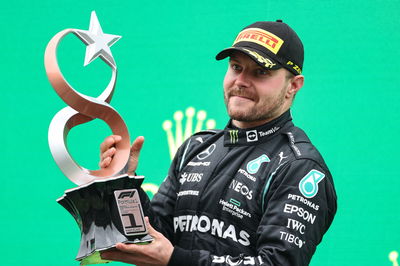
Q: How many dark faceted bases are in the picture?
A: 1